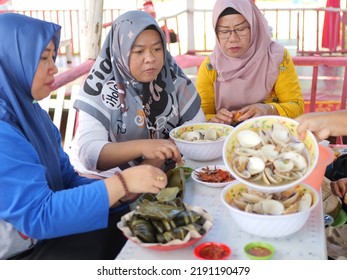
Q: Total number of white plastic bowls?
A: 3